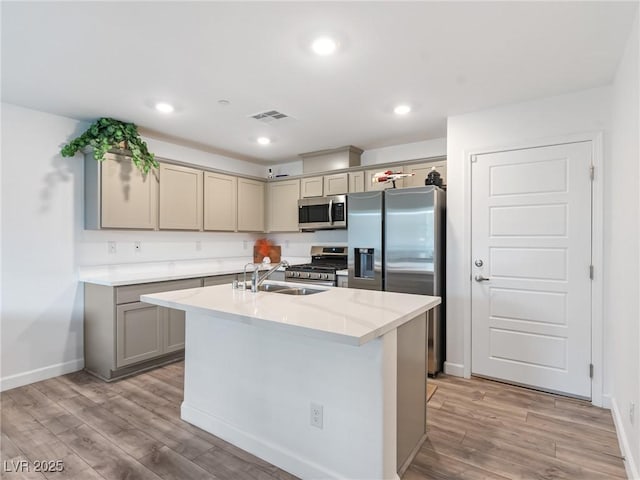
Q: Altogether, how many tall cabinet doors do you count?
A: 5